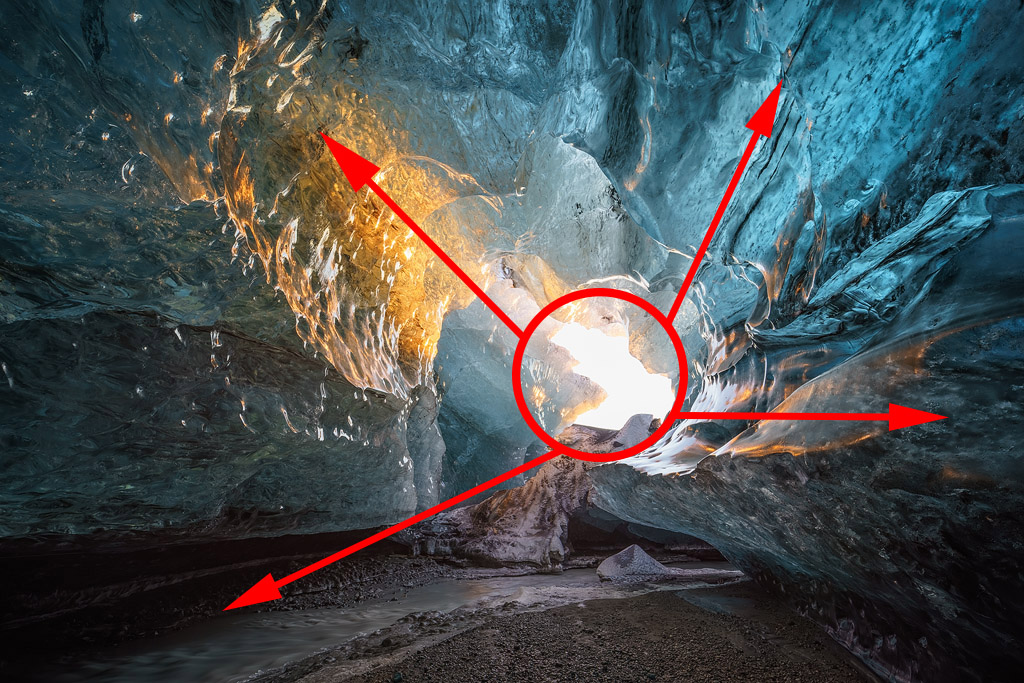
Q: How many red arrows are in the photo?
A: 4